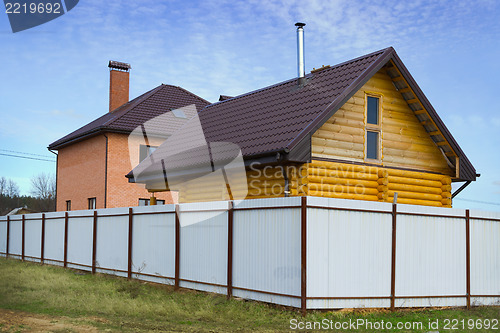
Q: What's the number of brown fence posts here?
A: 11